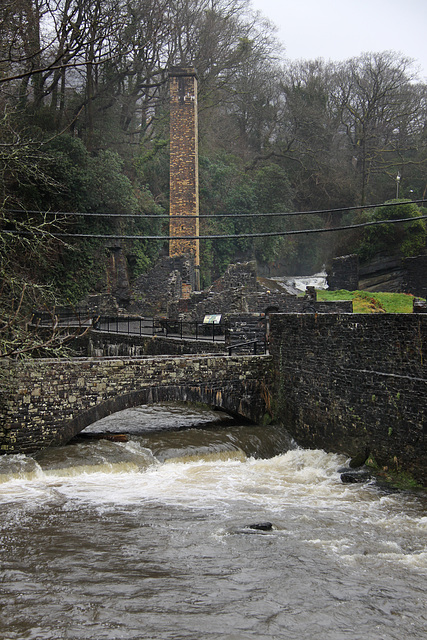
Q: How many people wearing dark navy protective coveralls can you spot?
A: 0